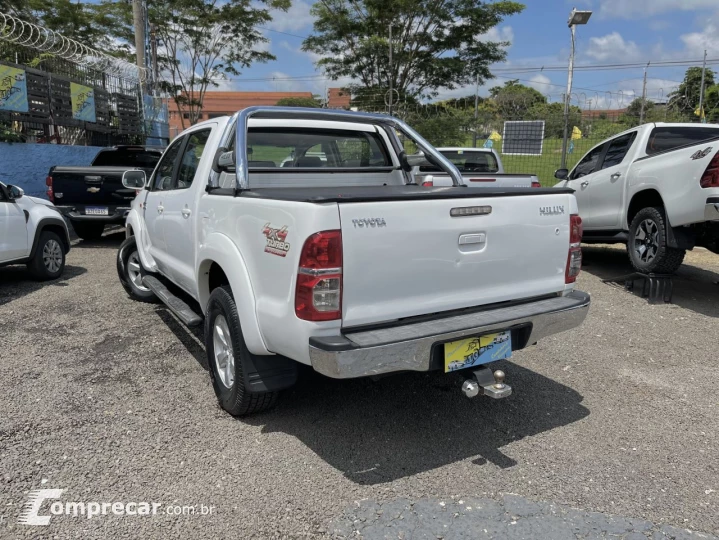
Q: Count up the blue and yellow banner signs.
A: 2